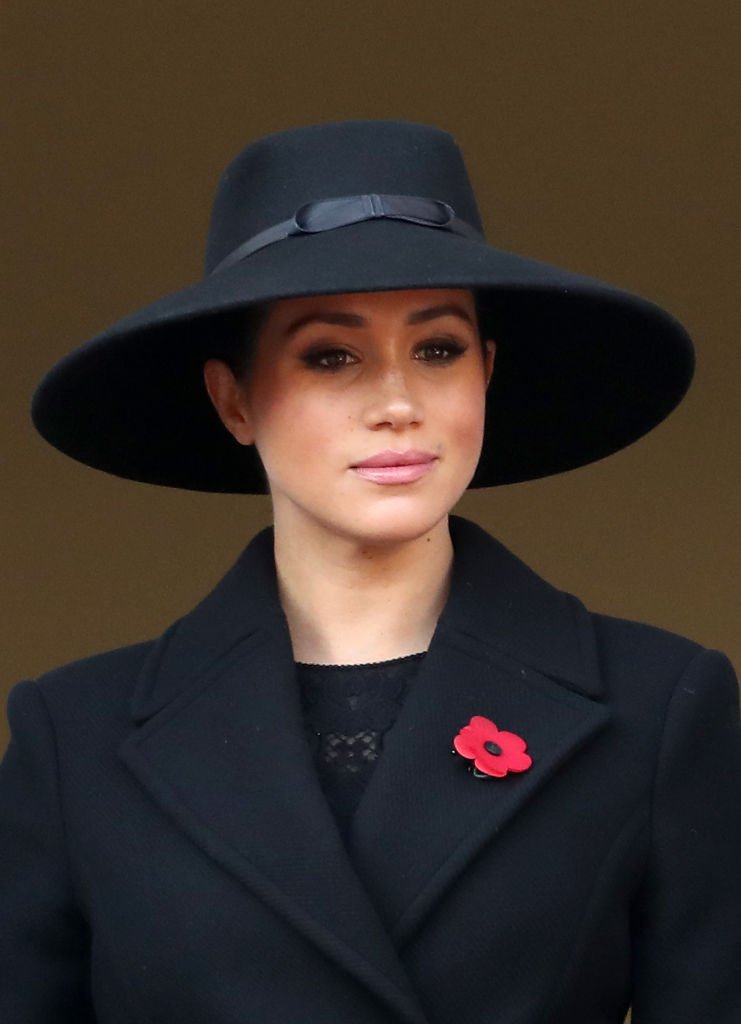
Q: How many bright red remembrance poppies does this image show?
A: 1